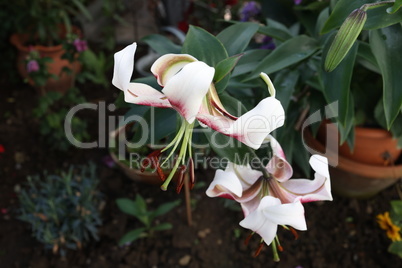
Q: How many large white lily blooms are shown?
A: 2